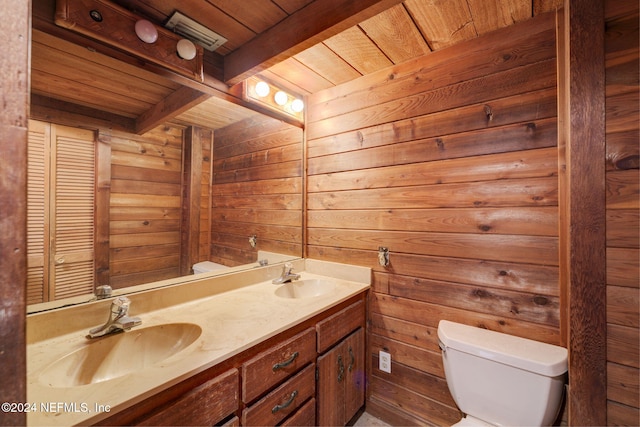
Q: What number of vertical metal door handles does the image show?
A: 2